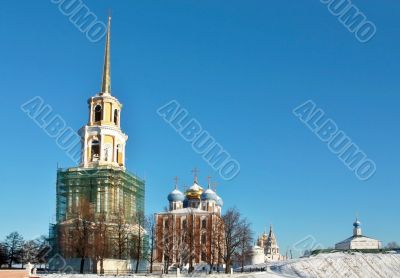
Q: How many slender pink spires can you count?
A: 0